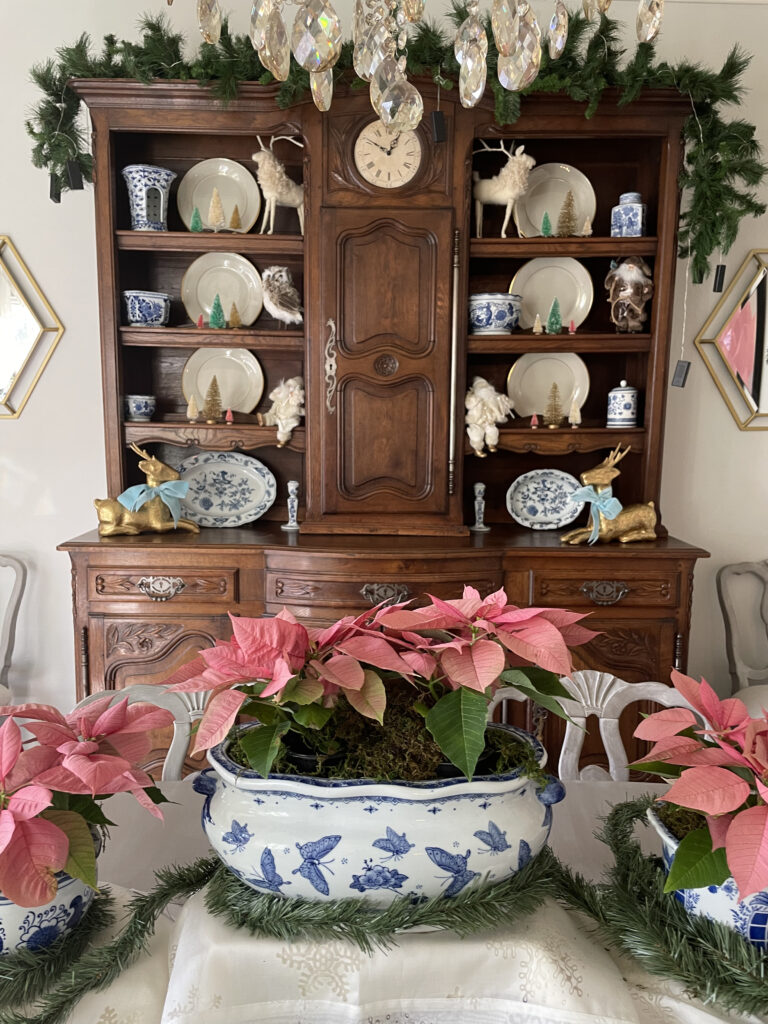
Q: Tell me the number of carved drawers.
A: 3